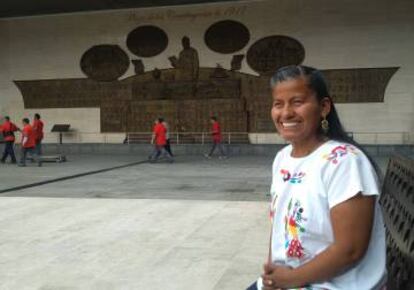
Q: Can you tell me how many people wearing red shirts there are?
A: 5